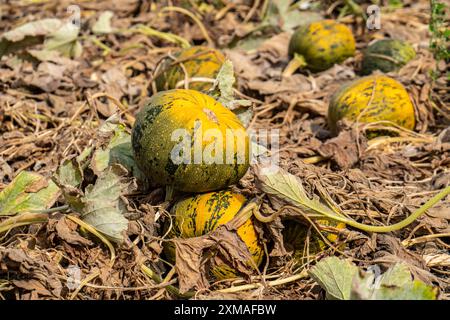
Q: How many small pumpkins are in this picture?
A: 7